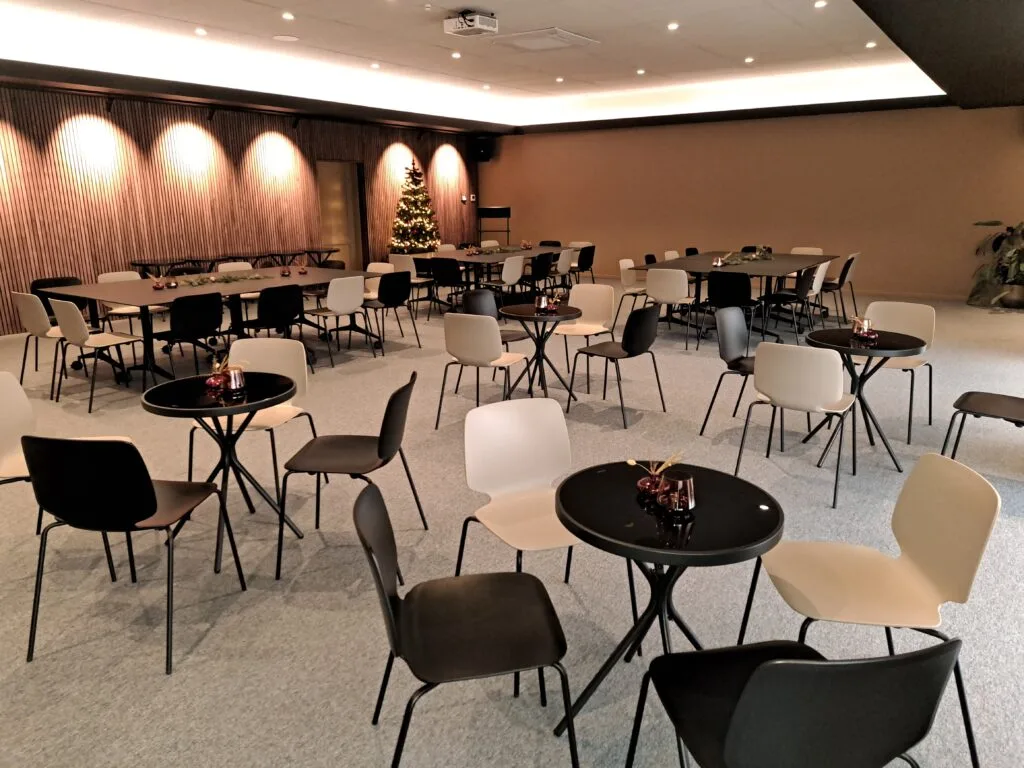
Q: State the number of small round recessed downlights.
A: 11